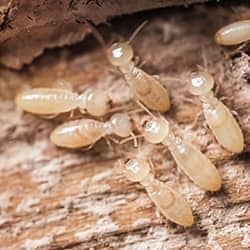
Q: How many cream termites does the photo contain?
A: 7